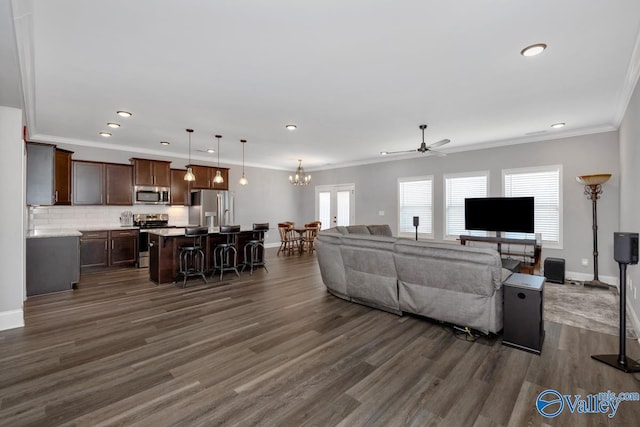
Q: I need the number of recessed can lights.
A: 9